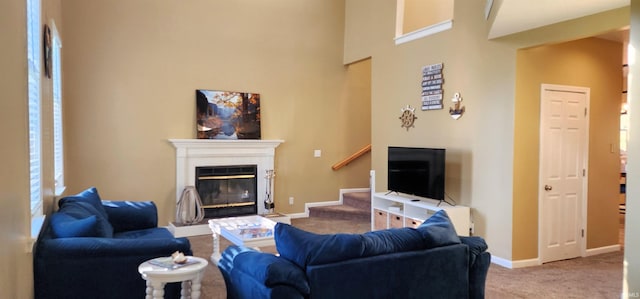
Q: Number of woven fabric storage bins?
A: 3